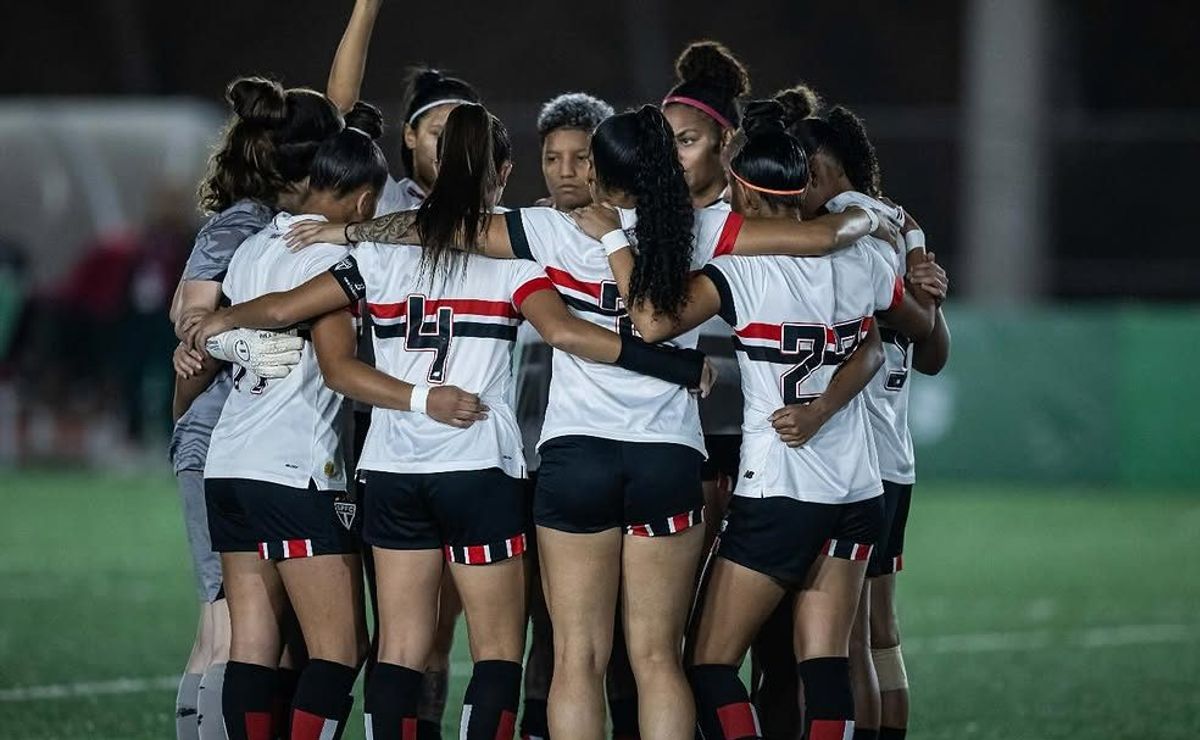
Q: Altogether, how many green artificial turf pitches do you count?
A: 1